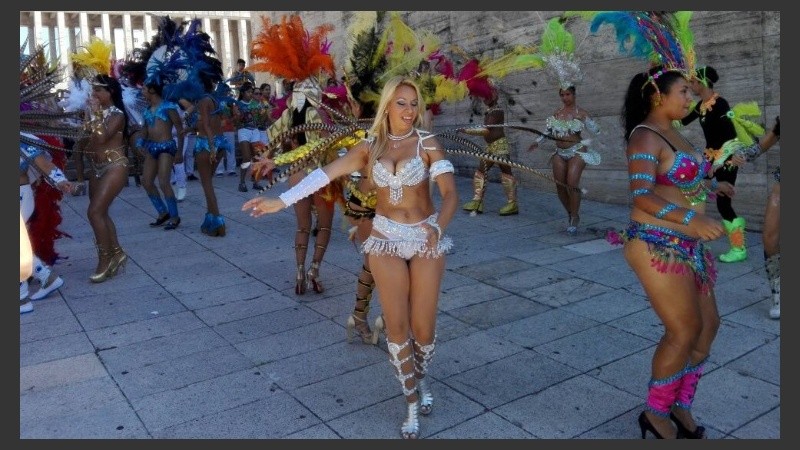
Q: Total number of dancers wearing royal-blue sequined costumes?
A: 2